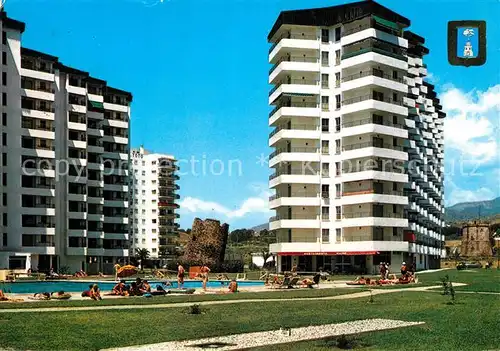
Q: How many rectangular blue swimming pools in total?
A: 1